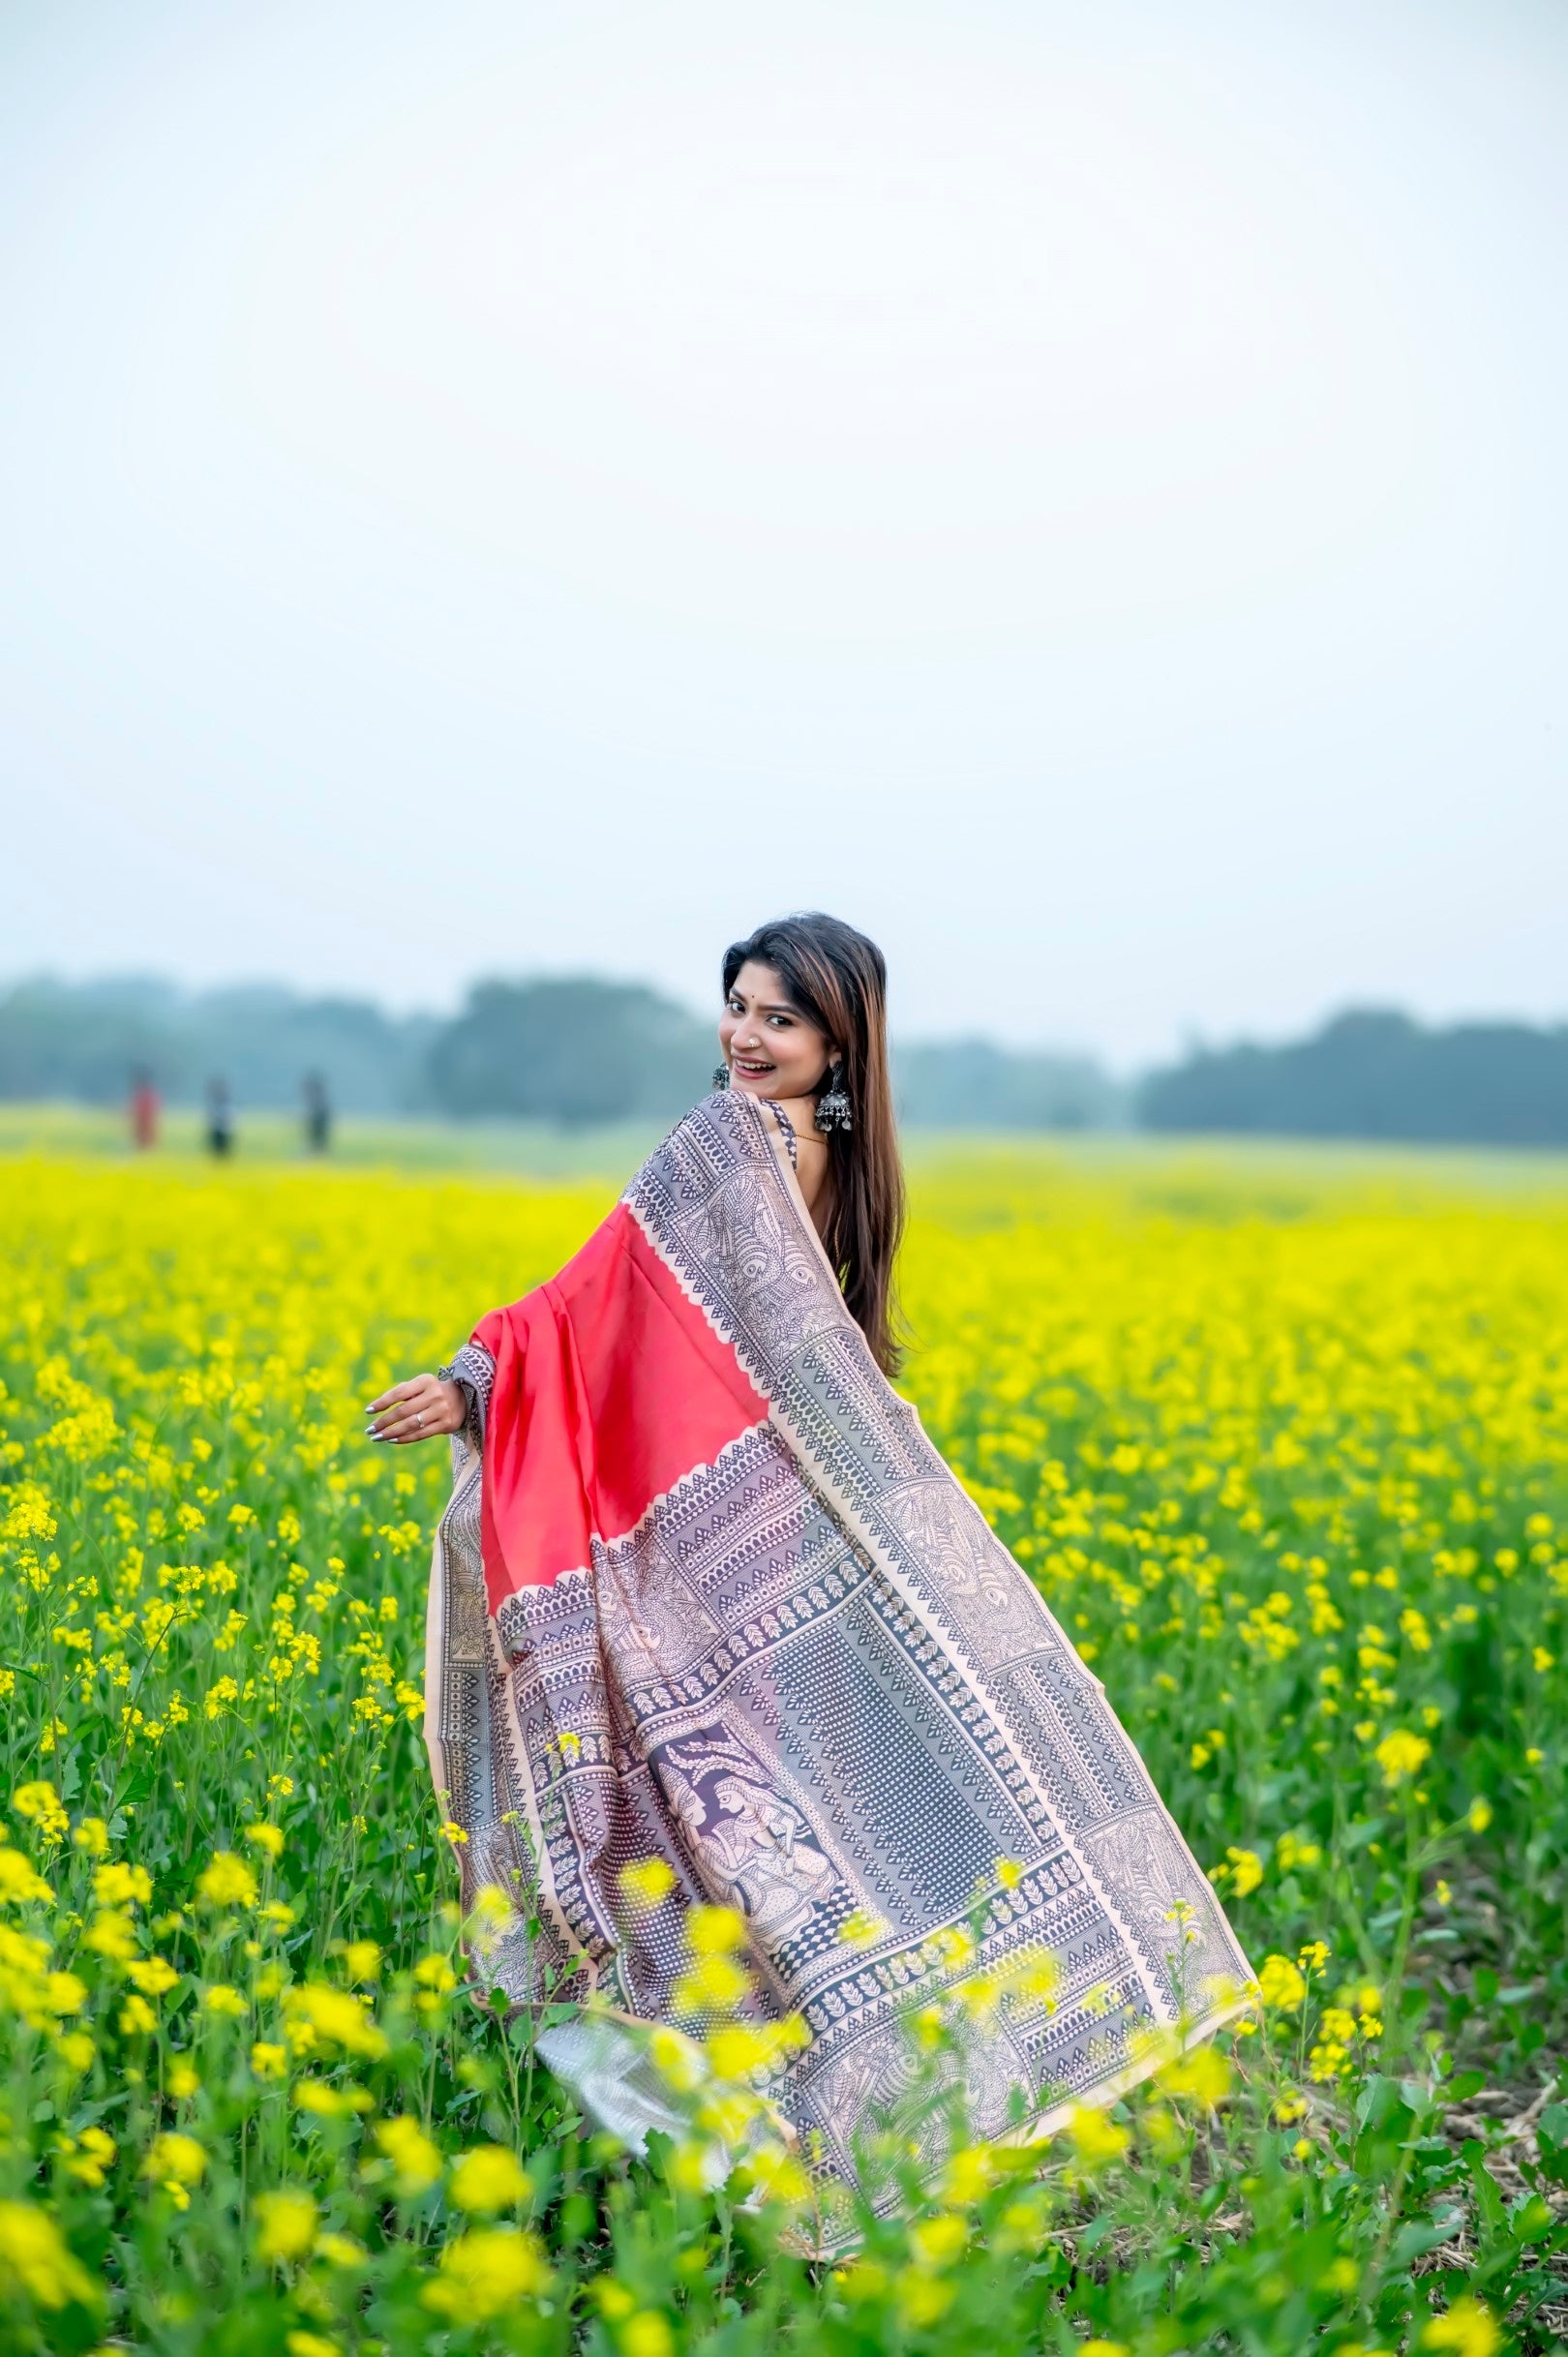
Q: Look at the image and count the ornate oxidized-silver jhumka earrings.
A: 2